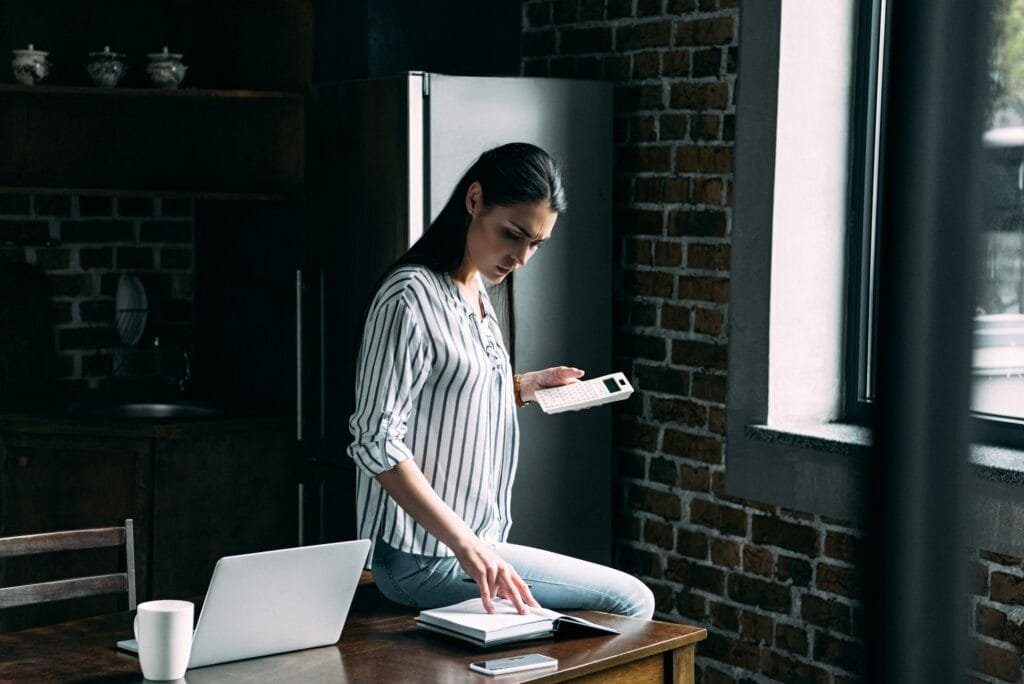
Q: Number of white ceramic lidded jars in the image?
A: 3